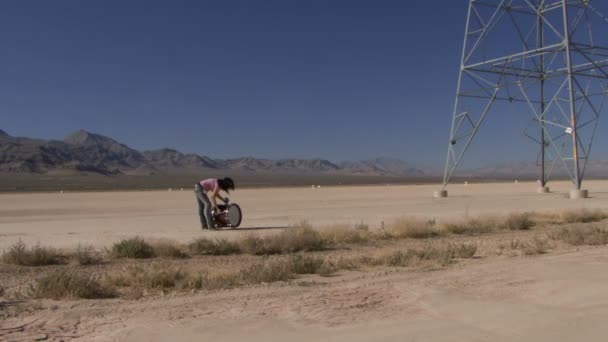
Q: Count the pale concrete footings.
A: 3